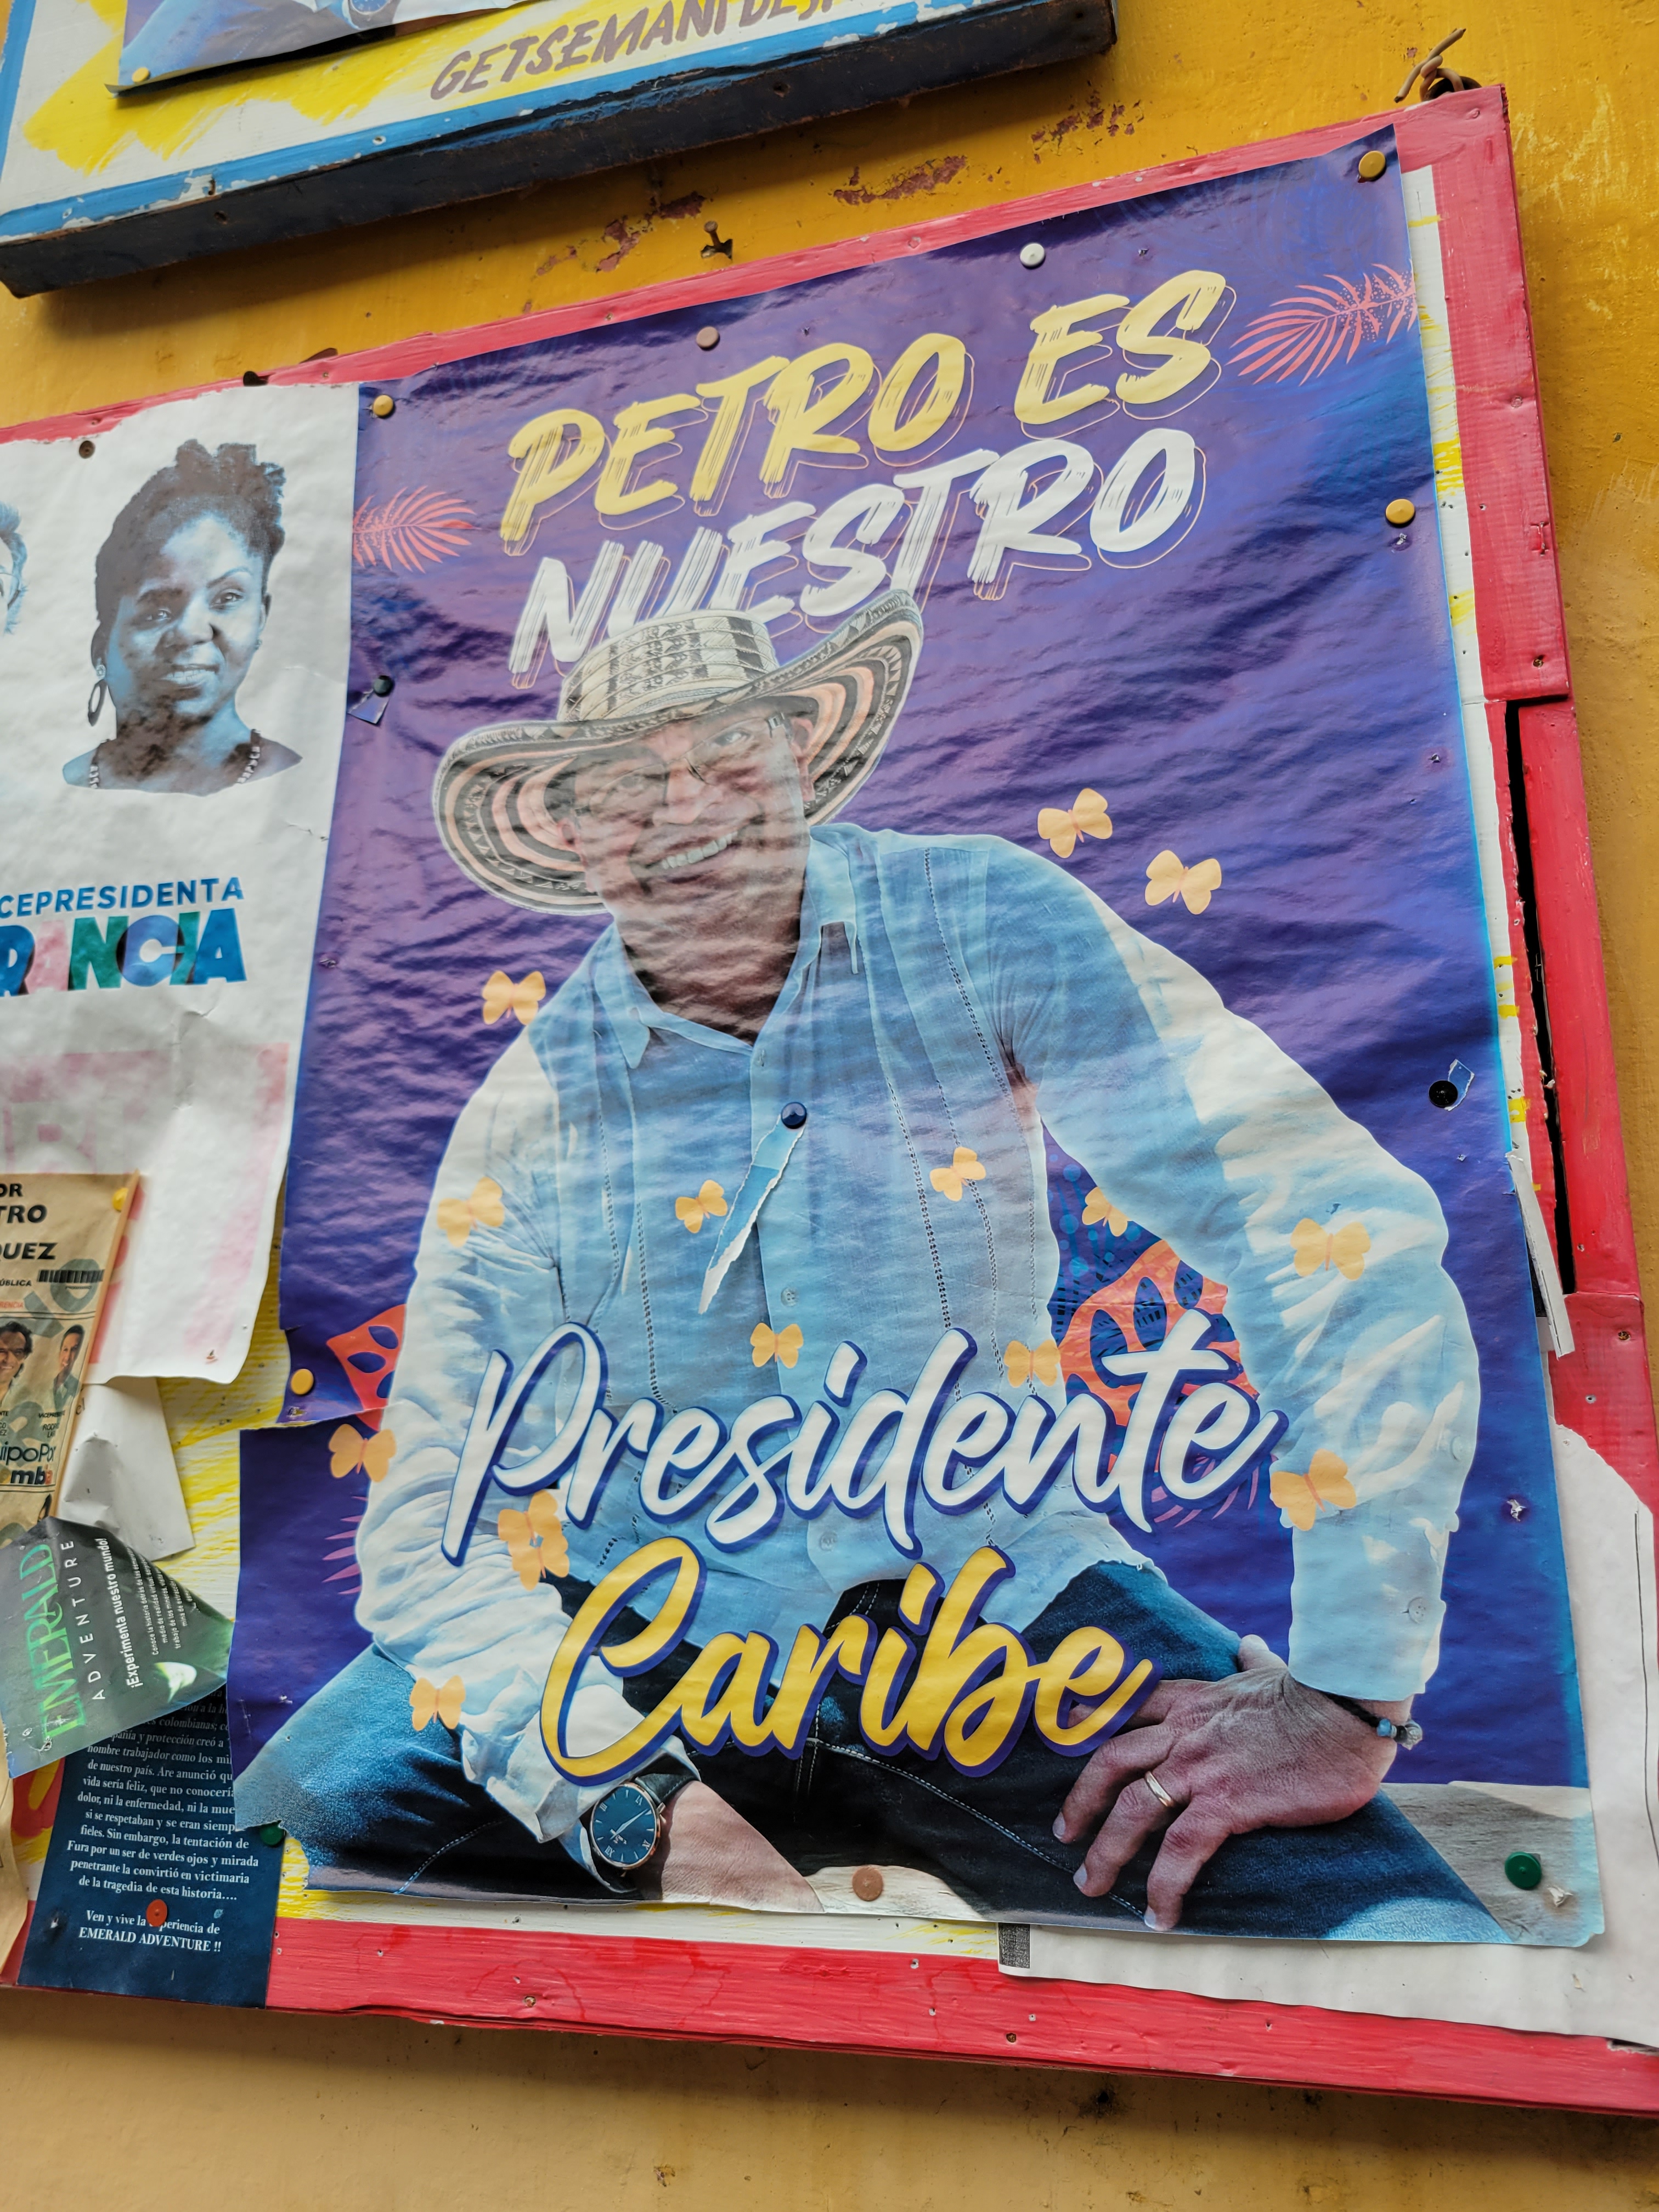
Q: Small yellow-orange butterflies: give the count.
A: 15